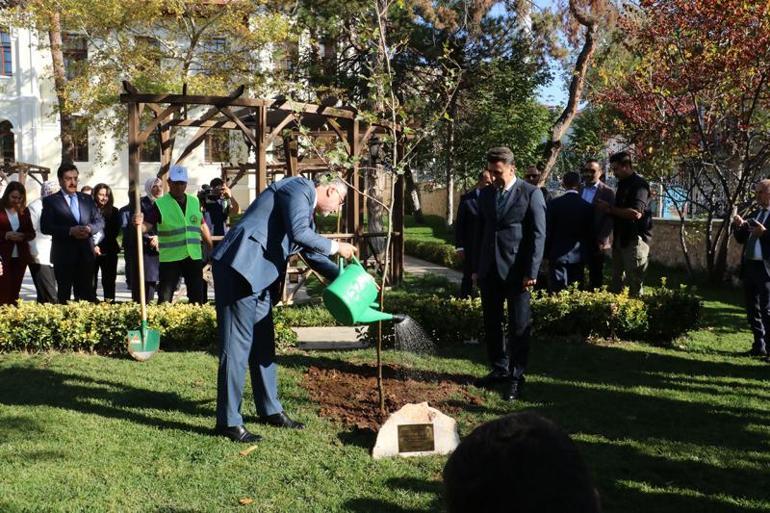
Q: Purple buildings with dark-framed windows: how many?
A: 0